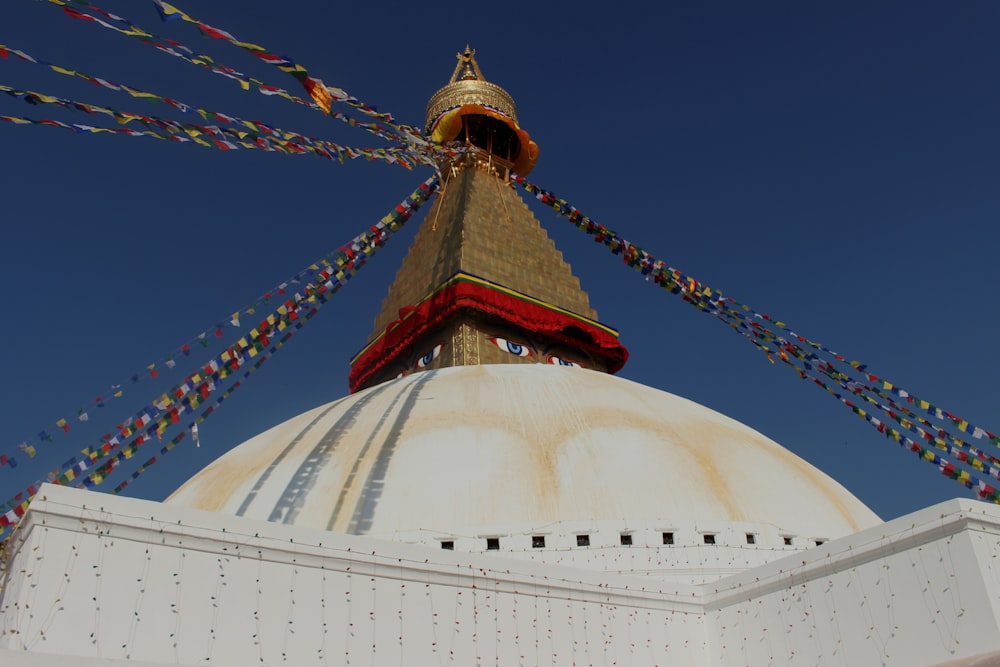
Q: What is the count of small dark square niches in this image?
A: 10